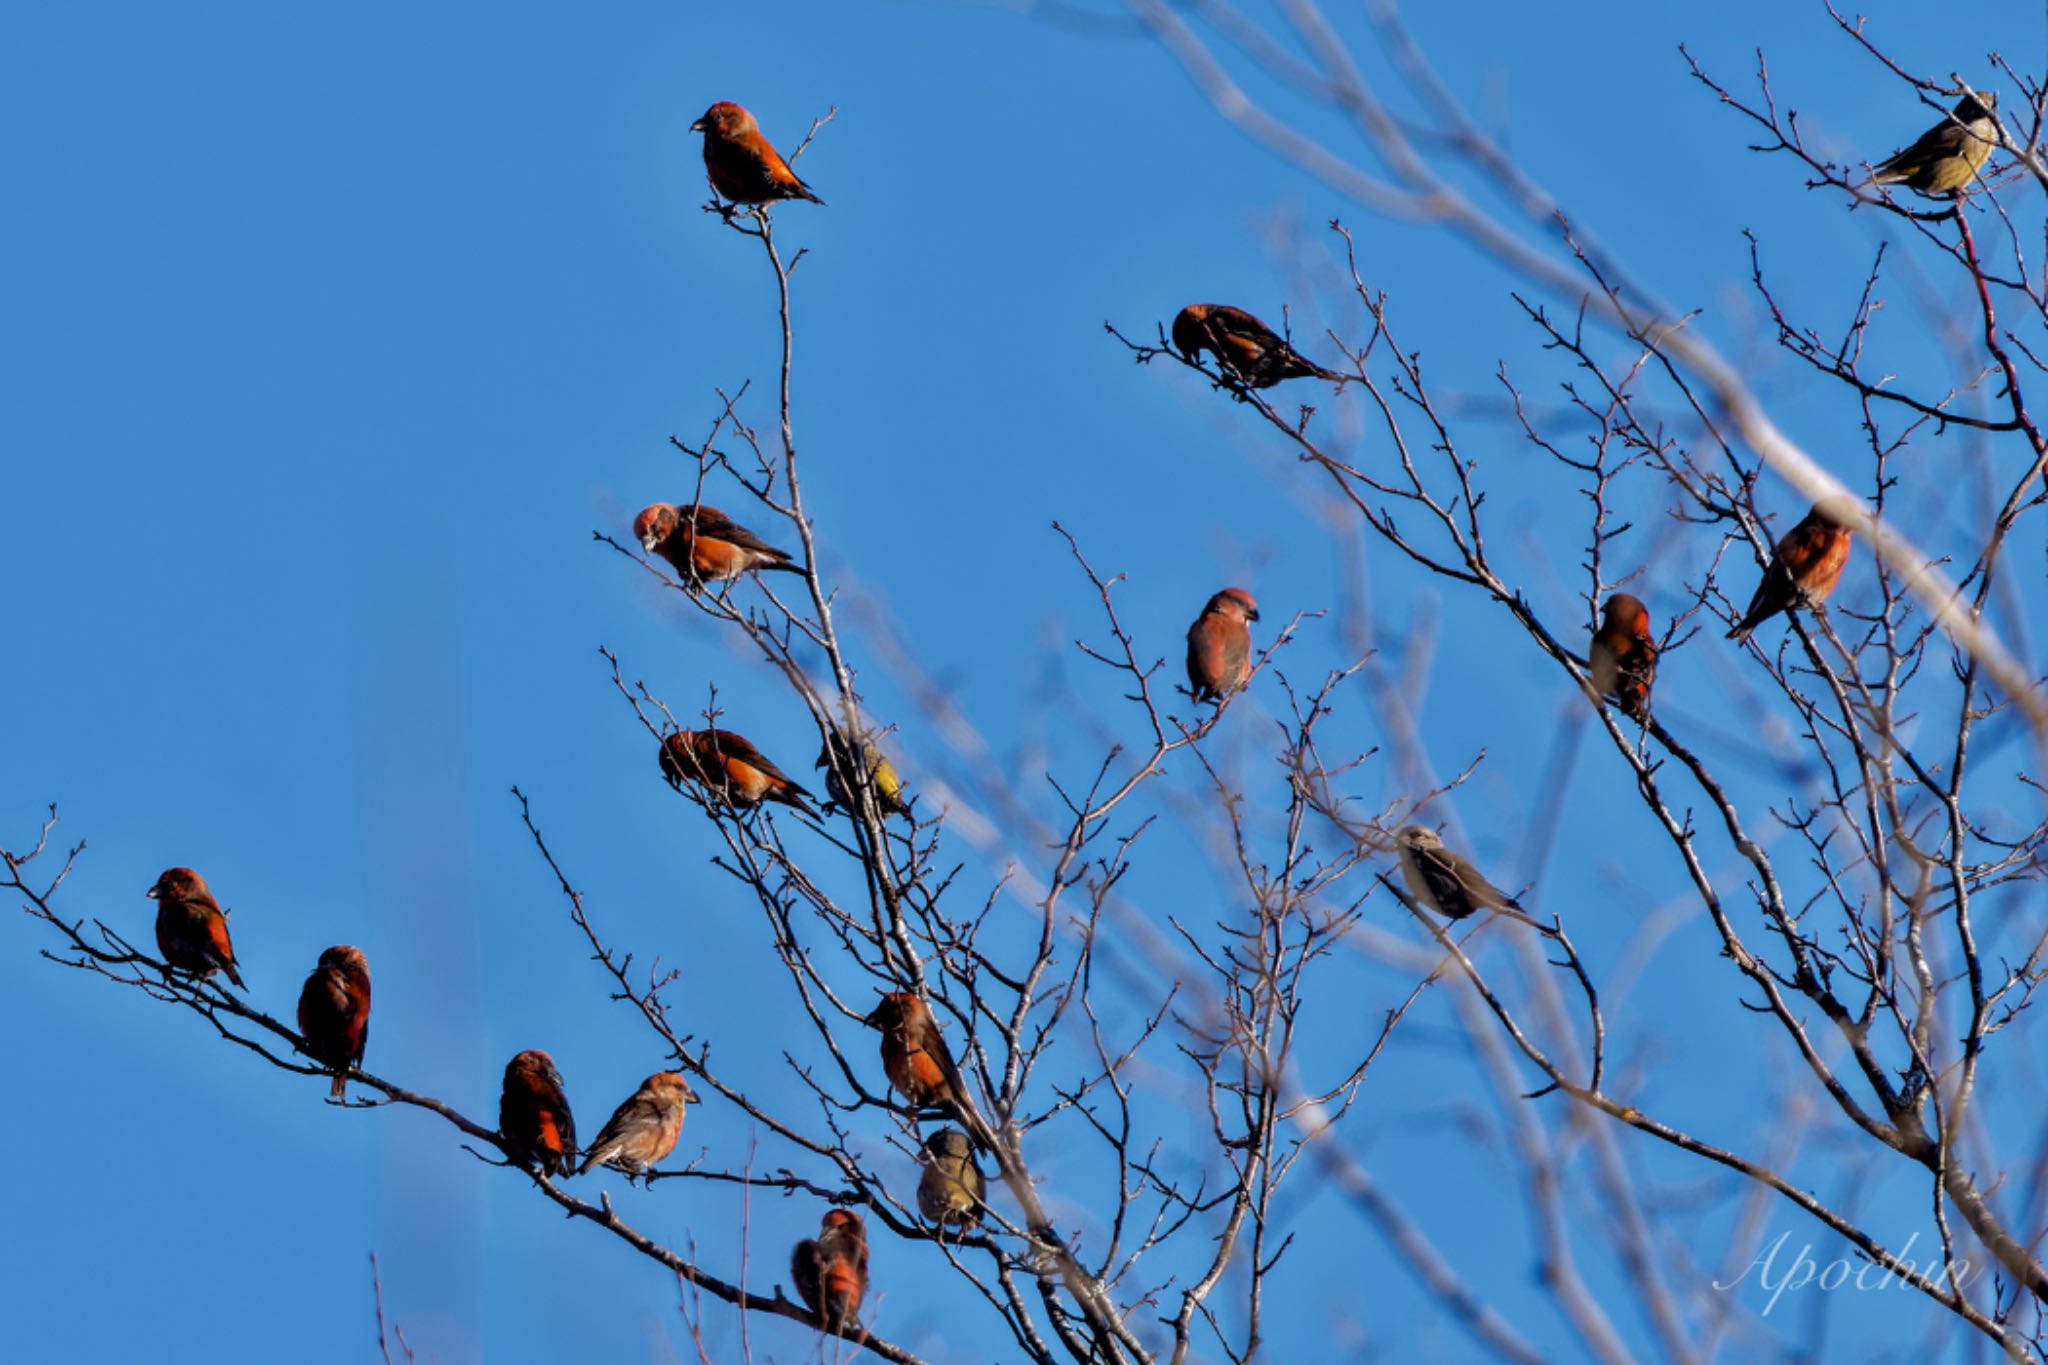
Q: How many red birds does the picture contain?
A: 13